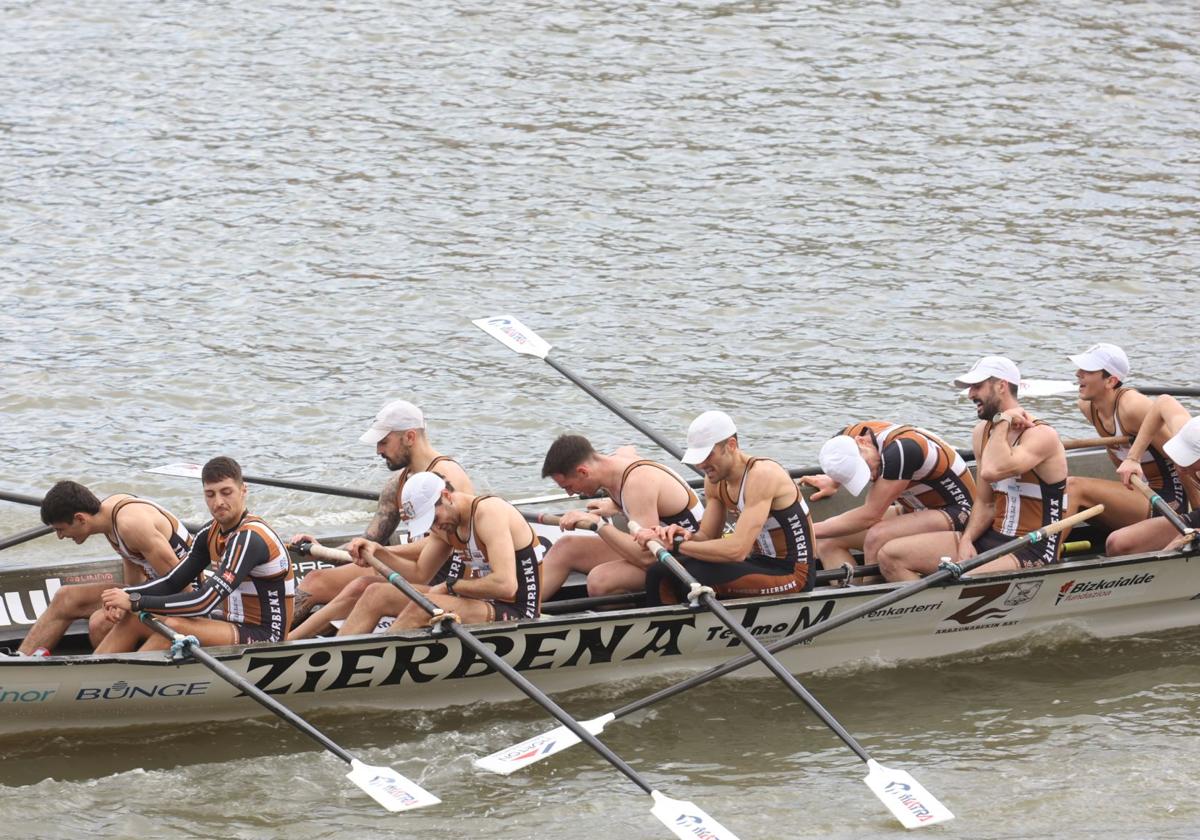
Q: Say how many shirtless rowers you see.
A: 0